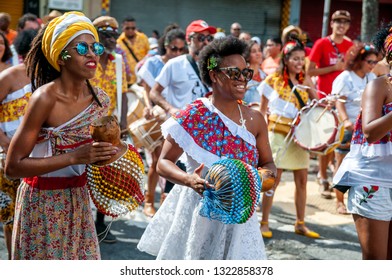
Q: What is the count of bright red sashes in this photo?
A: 1